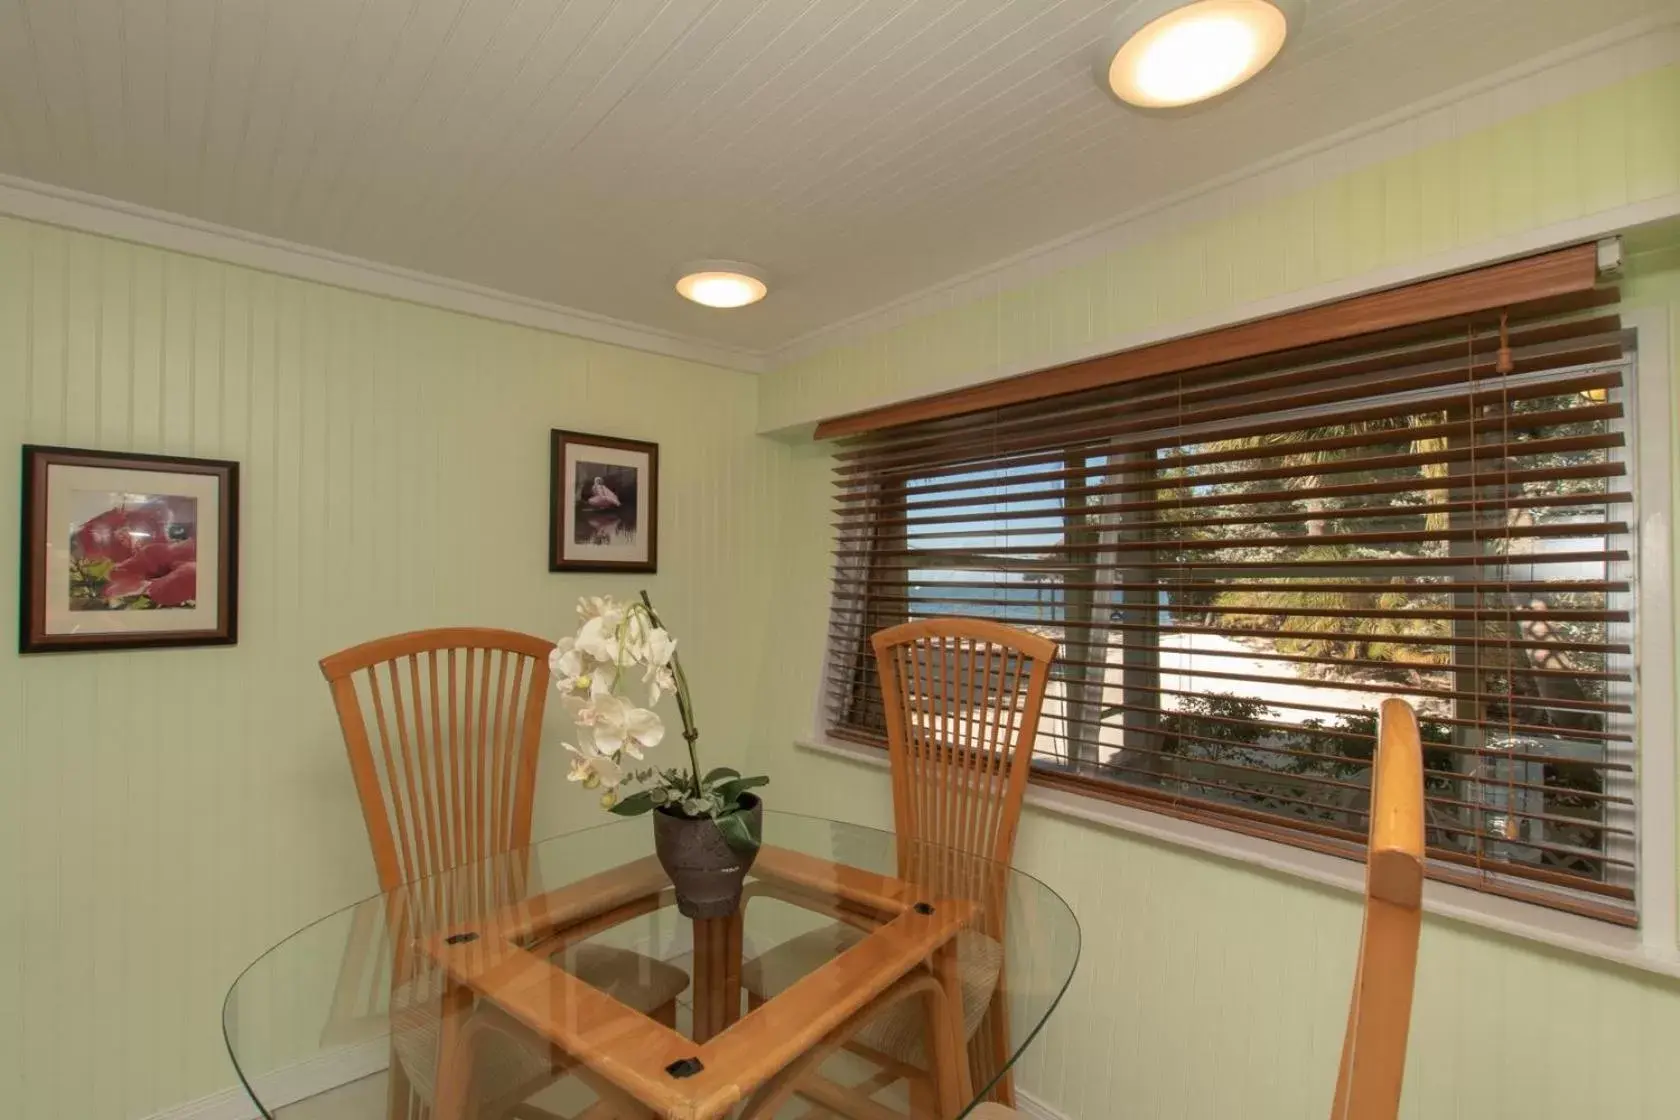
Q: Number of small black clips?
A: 3